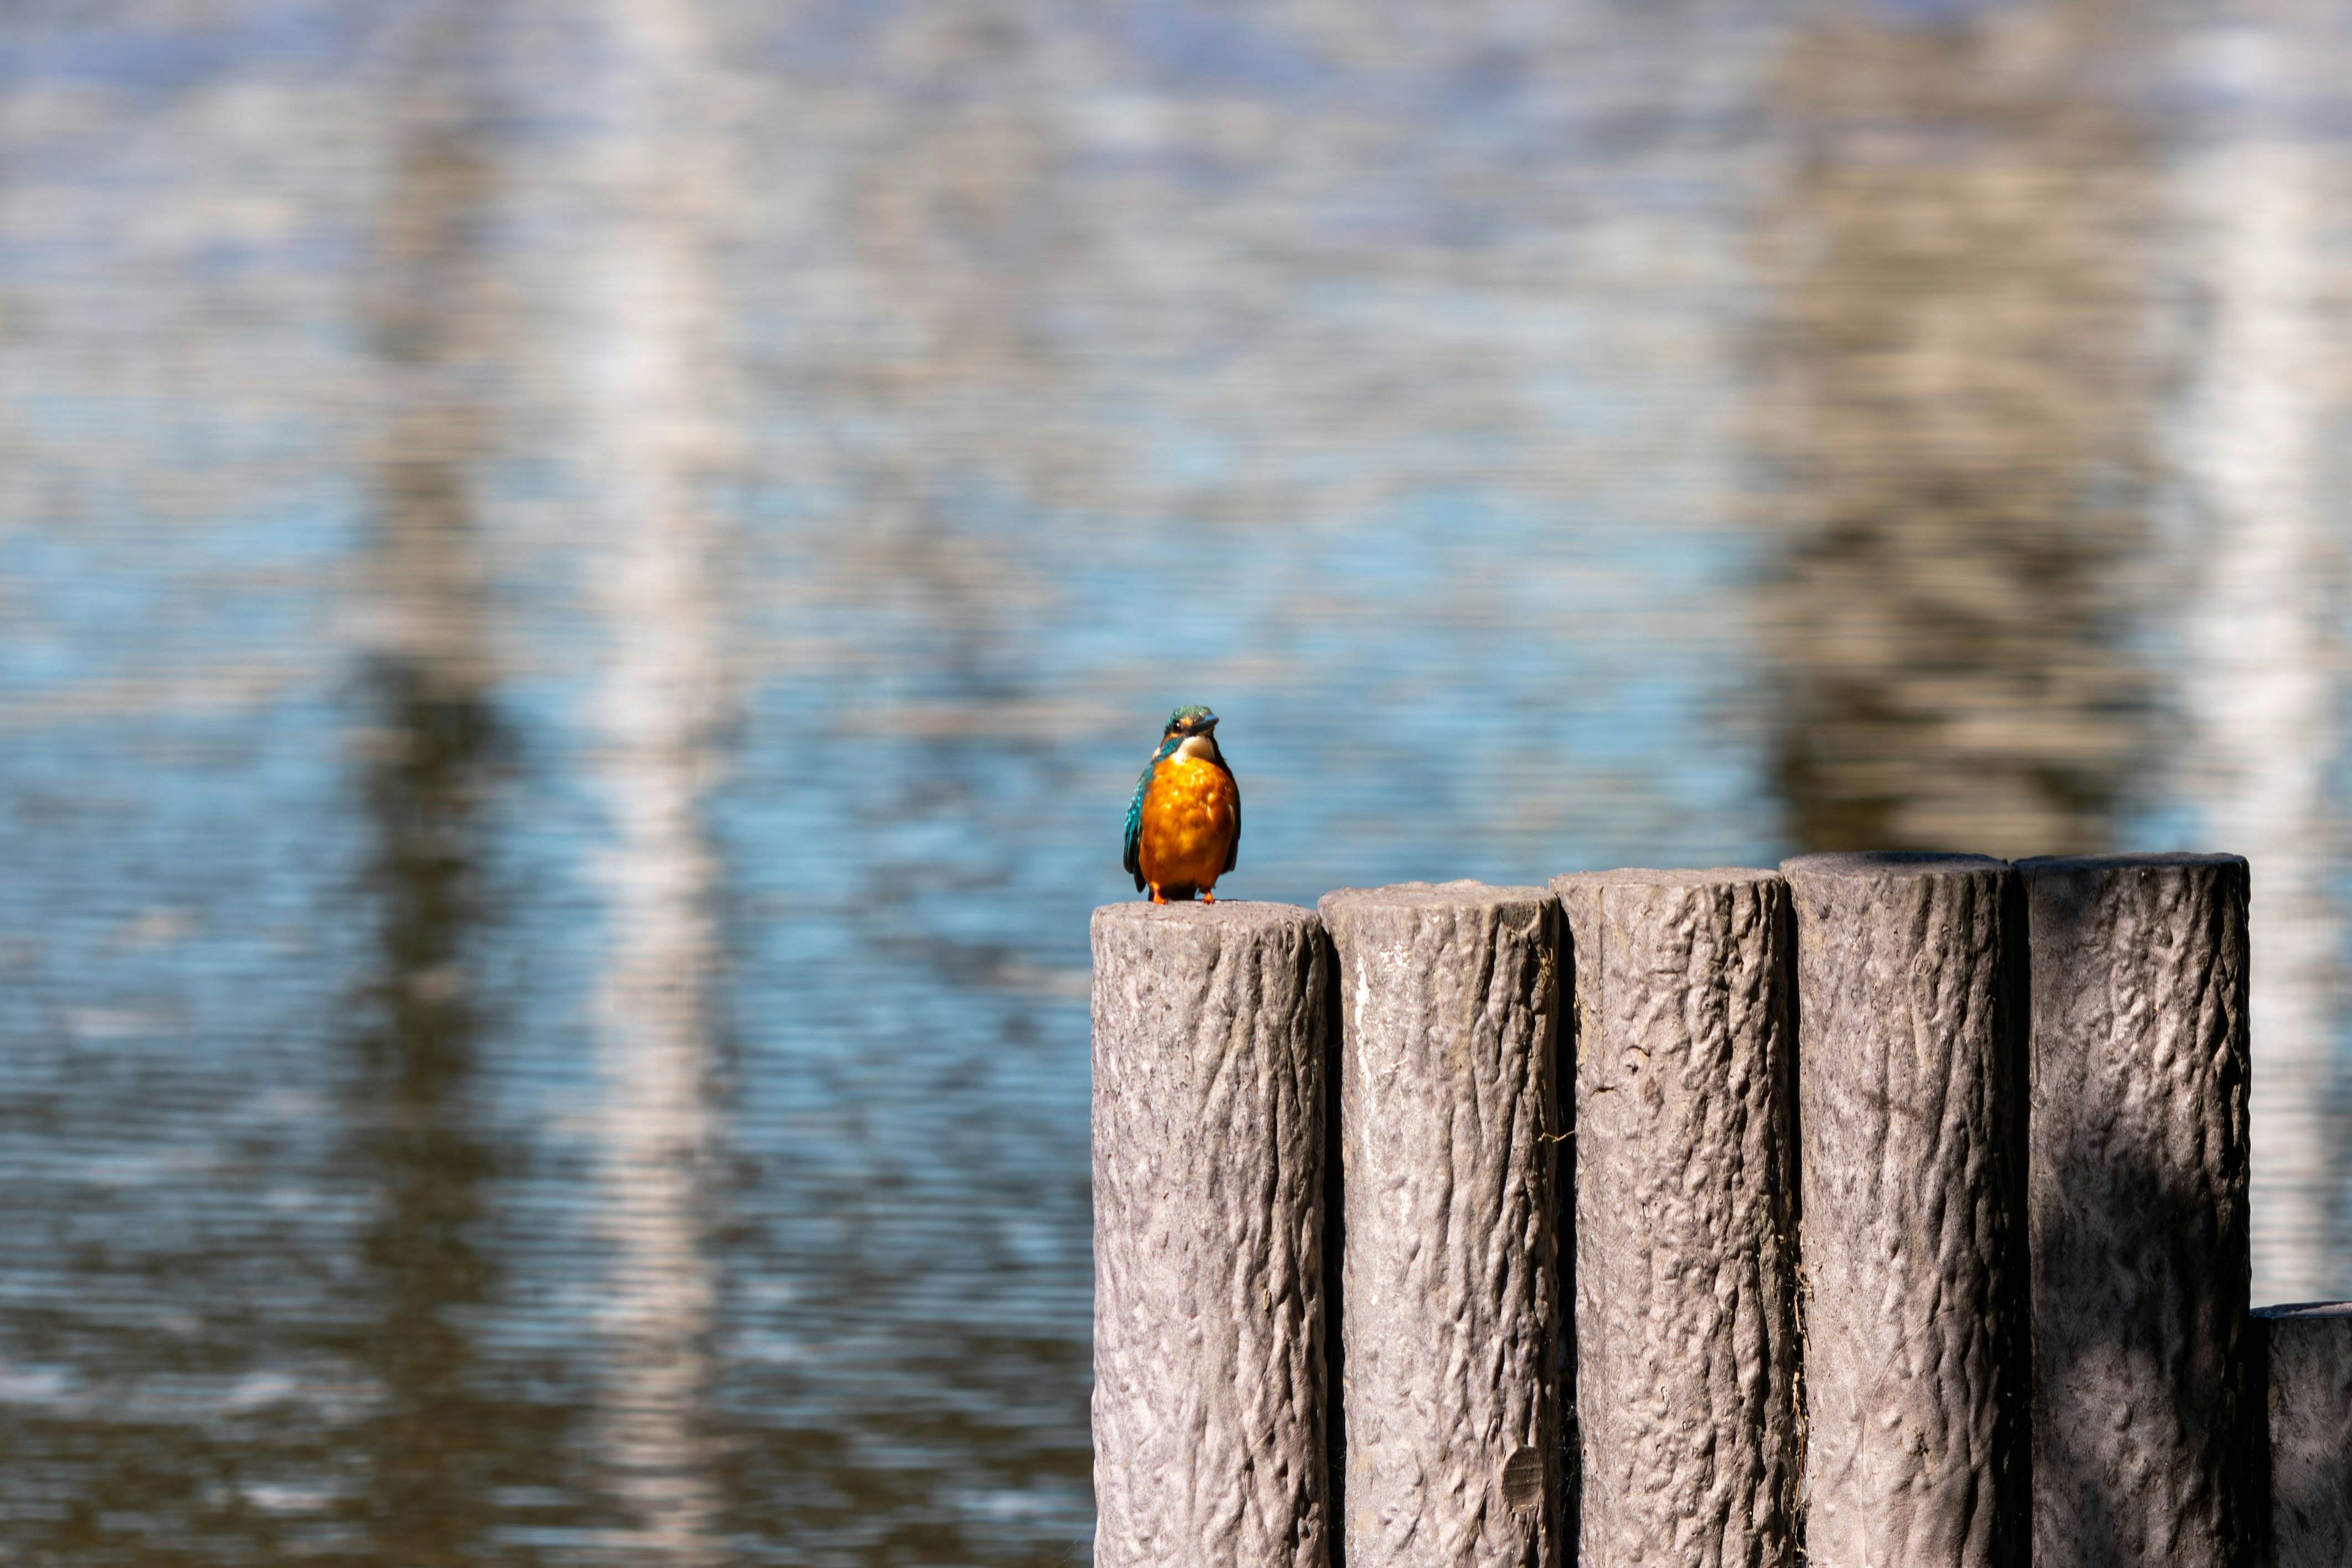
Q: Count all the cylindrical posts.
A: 6